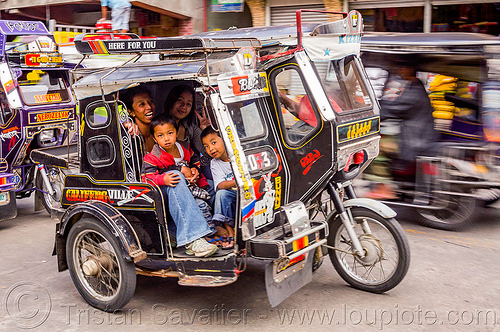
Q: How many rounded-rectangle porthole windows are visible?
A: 2